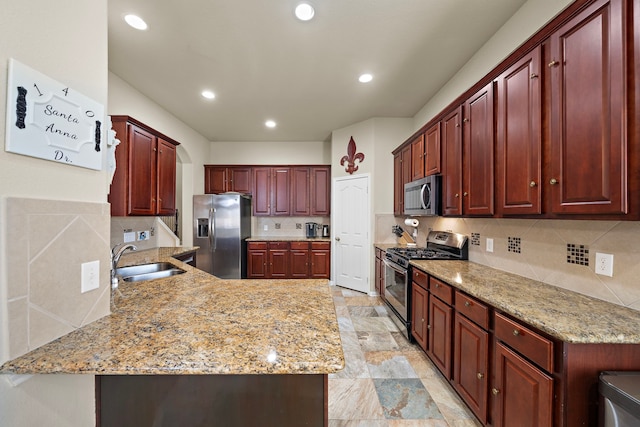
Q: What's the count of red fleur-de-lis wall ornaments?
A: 1